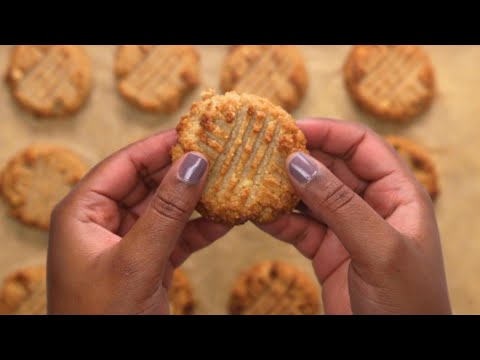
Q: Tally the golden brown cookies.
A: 10